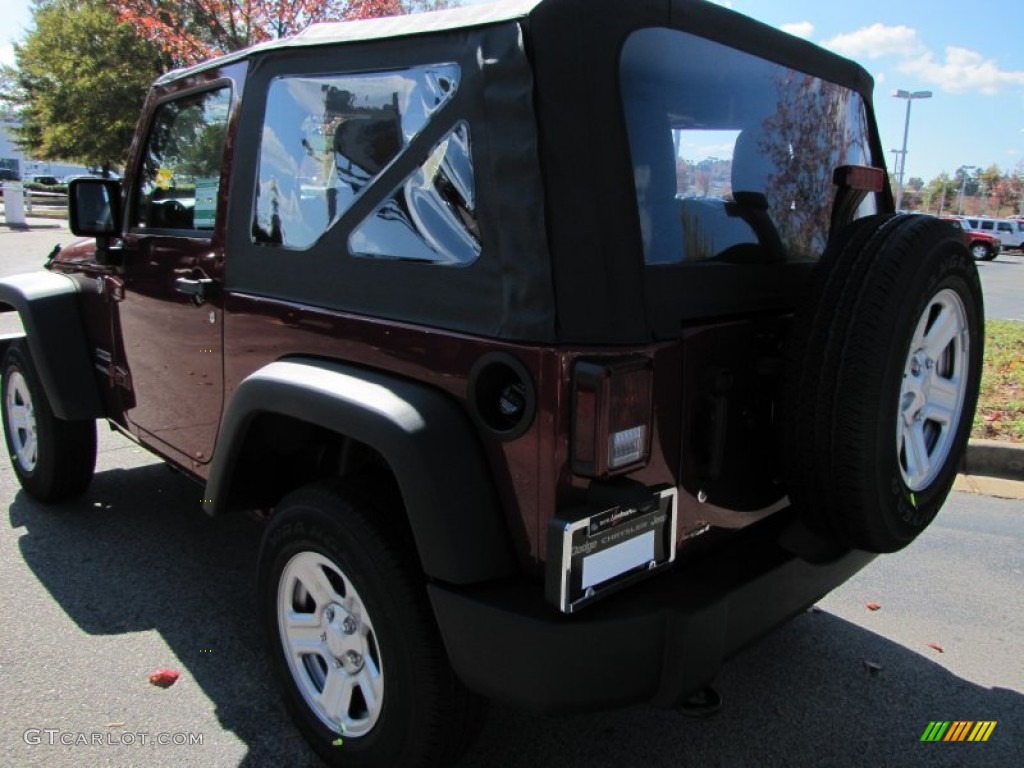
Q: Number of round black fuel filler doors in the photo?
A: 1